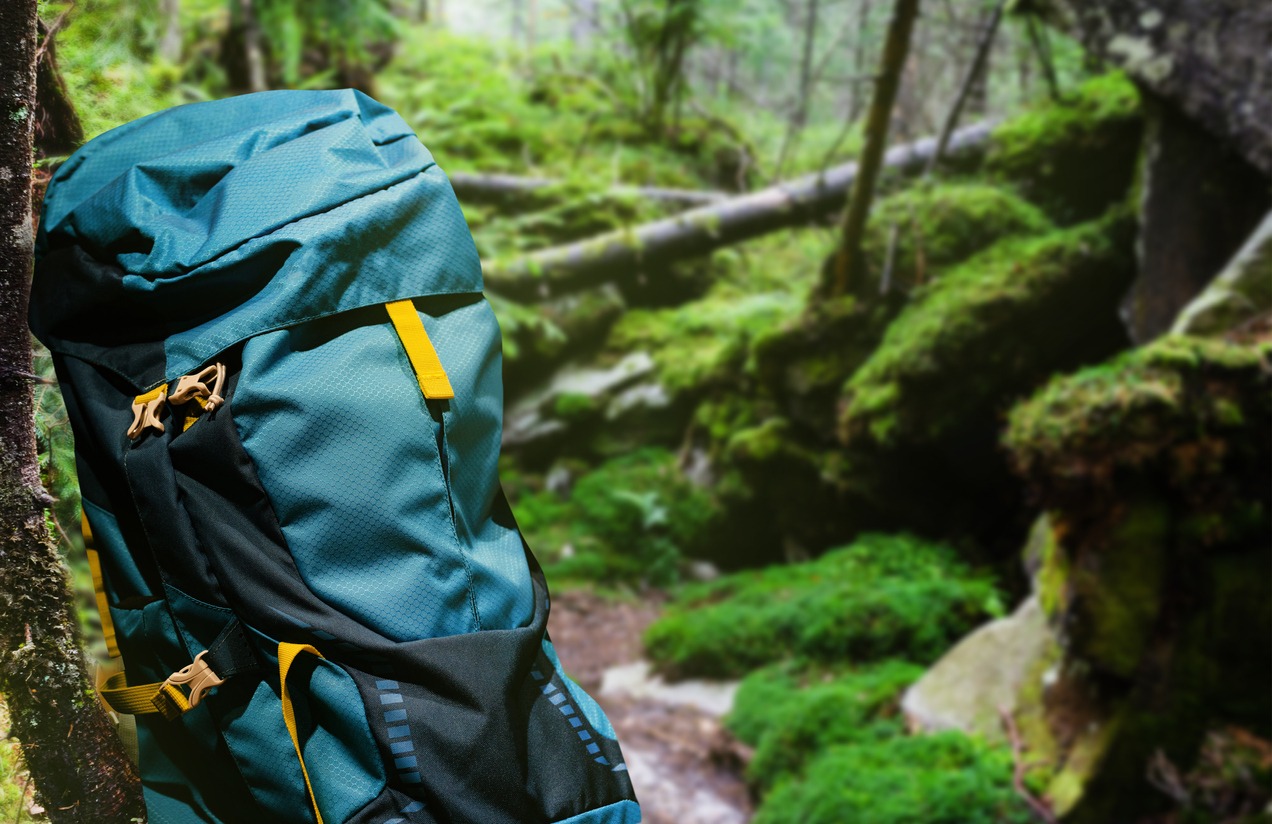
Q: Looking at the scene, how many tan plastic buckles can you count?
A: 3